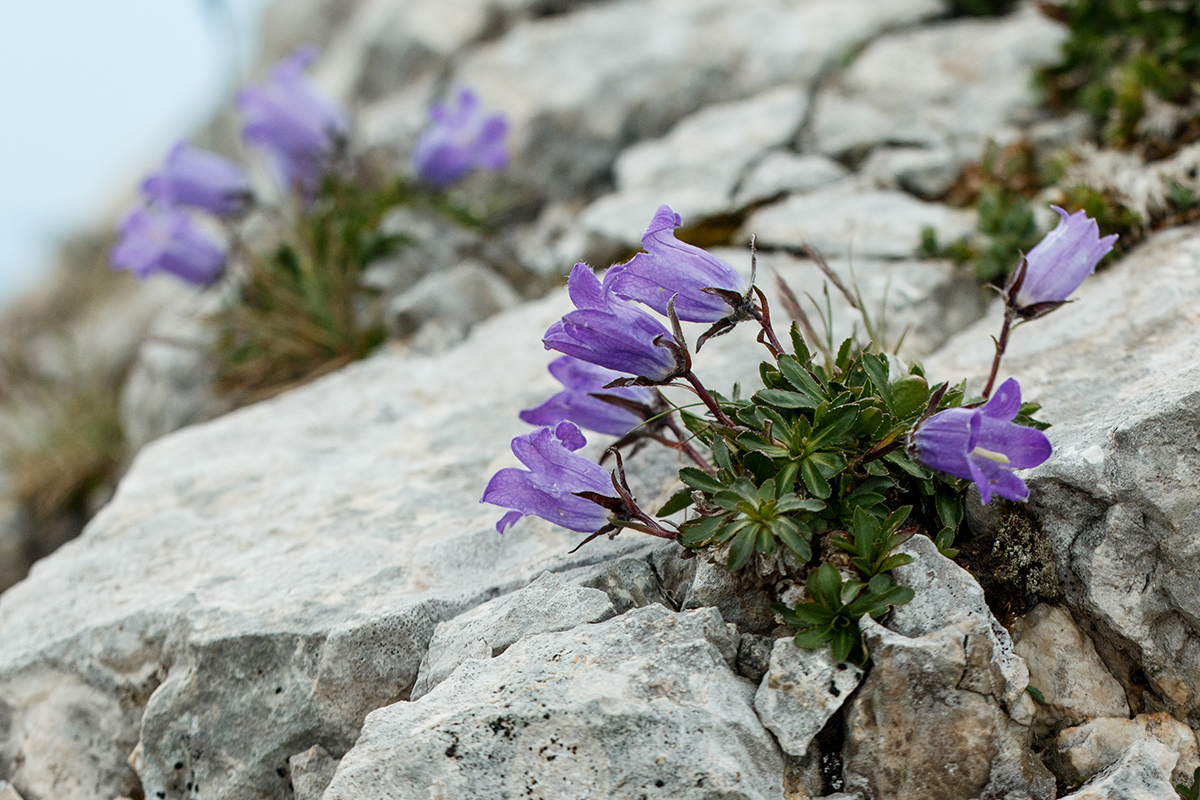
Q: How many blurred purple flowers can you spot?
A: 4